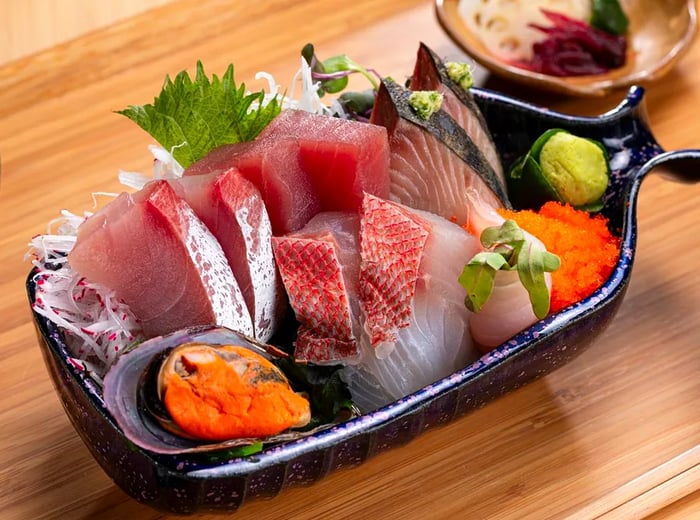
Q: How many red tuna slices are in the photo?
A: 2